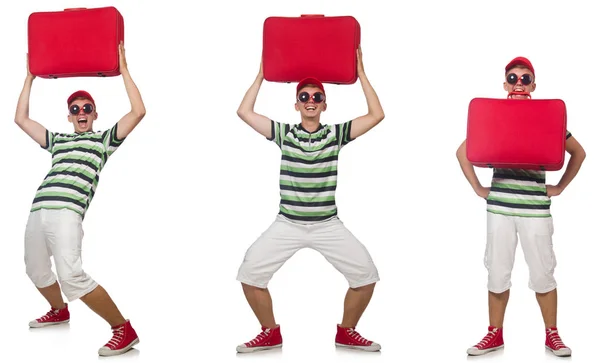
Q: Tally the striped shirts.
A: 3